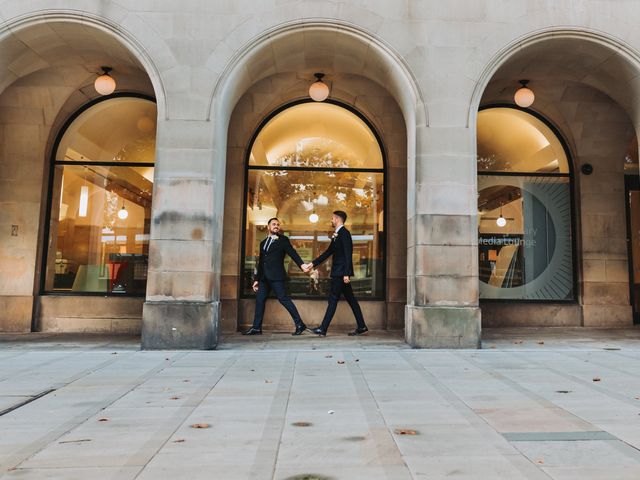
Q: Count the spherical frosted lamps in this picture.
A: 6